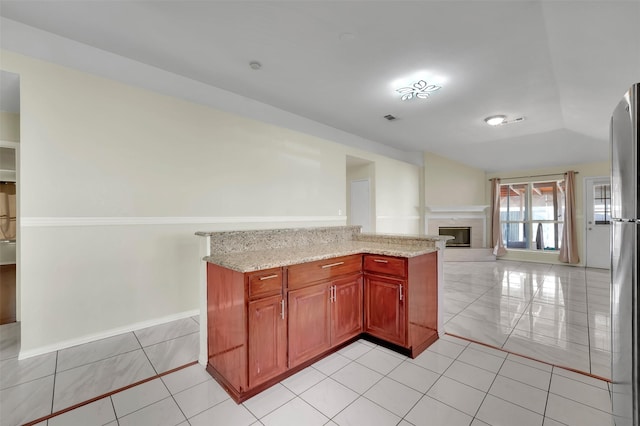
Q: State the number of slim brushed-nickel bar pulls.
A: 7